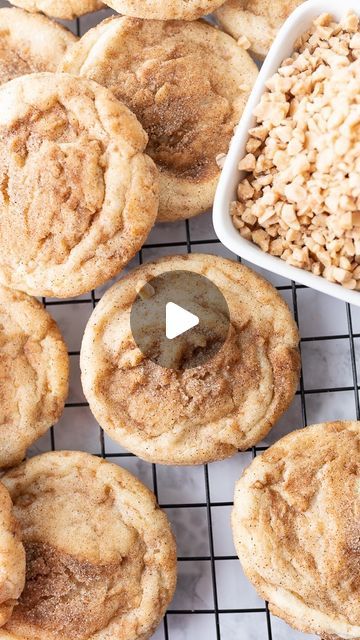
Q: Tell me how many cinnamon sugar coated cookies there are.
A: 11